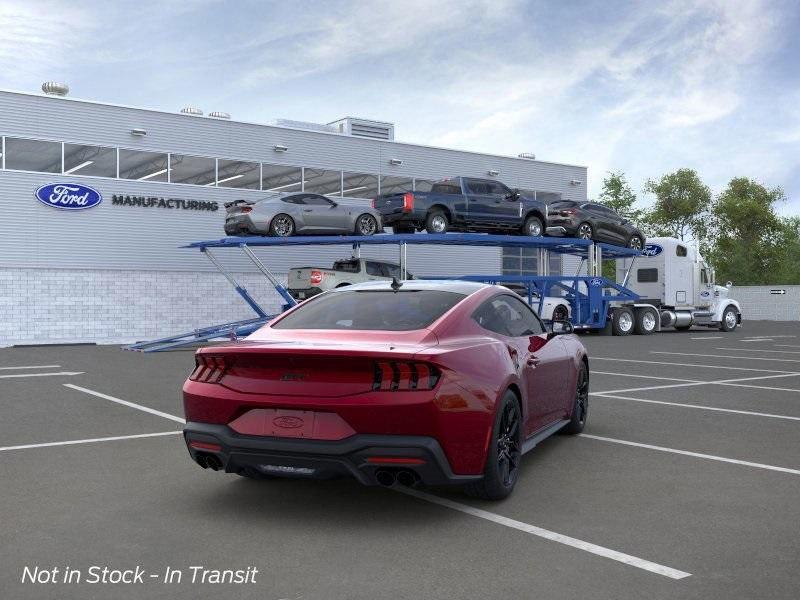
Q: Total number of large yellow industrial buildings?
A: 0